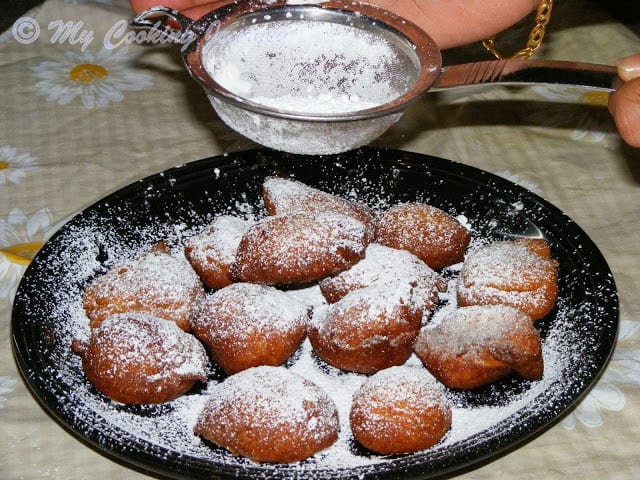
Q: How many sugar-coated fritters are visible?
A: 13